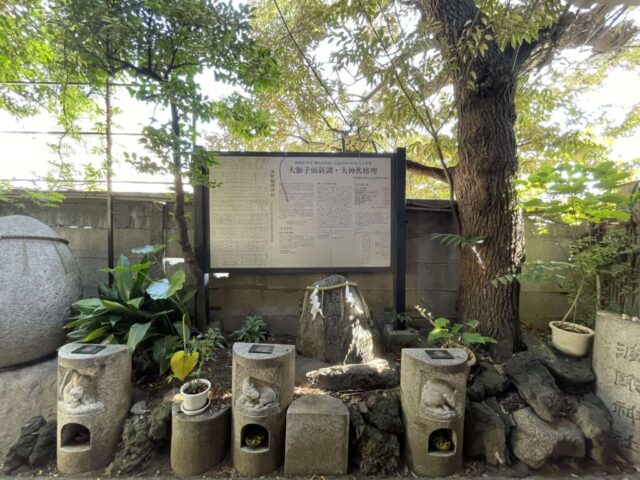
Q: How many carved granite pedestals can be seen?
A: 3